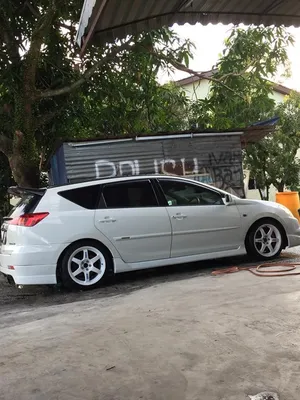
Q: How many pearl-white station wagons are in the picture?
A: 1